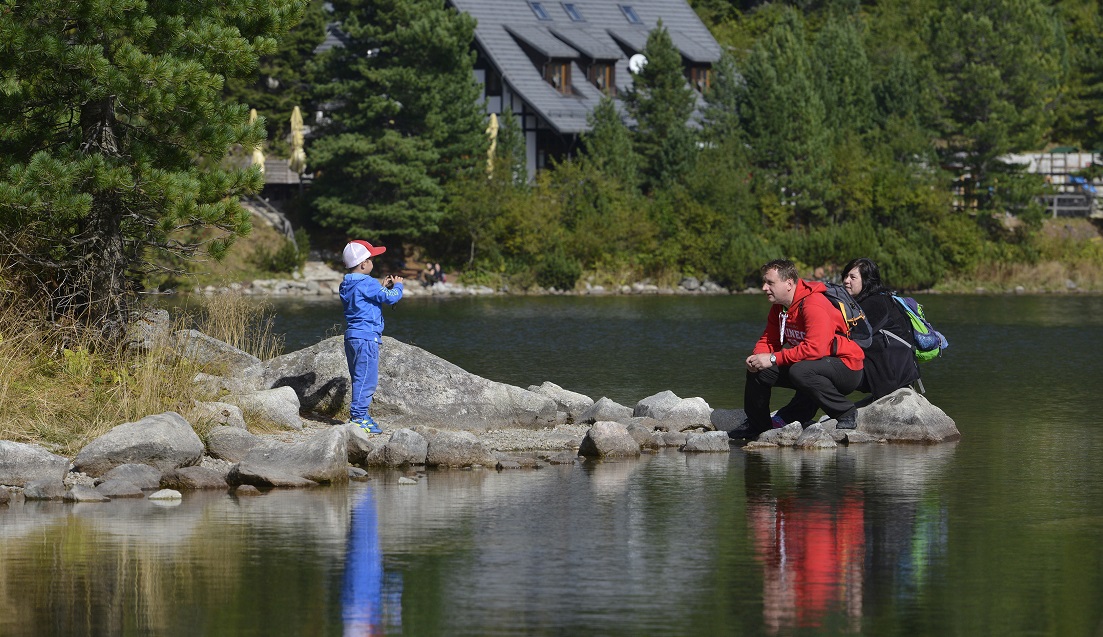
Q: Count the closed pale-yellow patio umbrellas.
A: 3